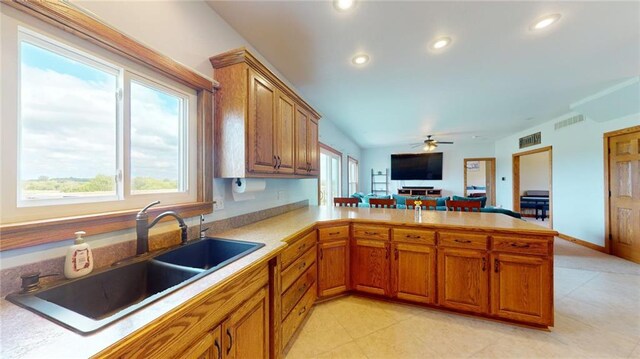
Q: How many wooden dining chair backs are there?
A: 4